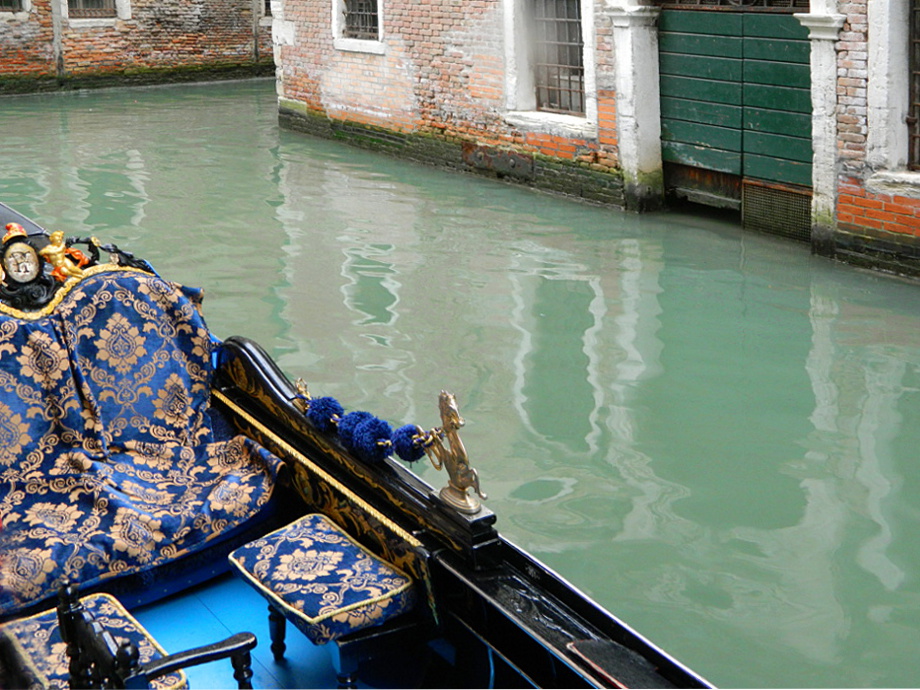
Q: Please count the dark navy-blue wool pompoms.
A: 4